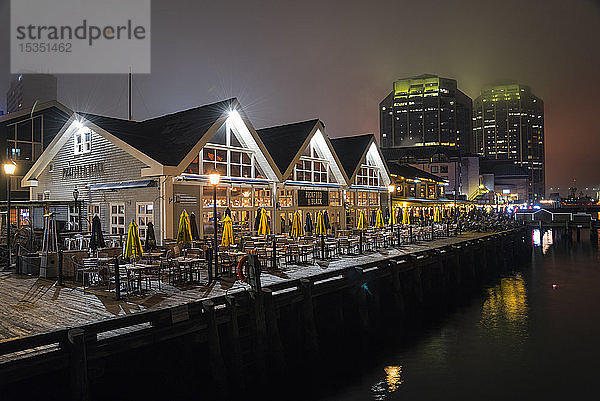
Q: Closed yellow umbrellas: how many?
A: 11